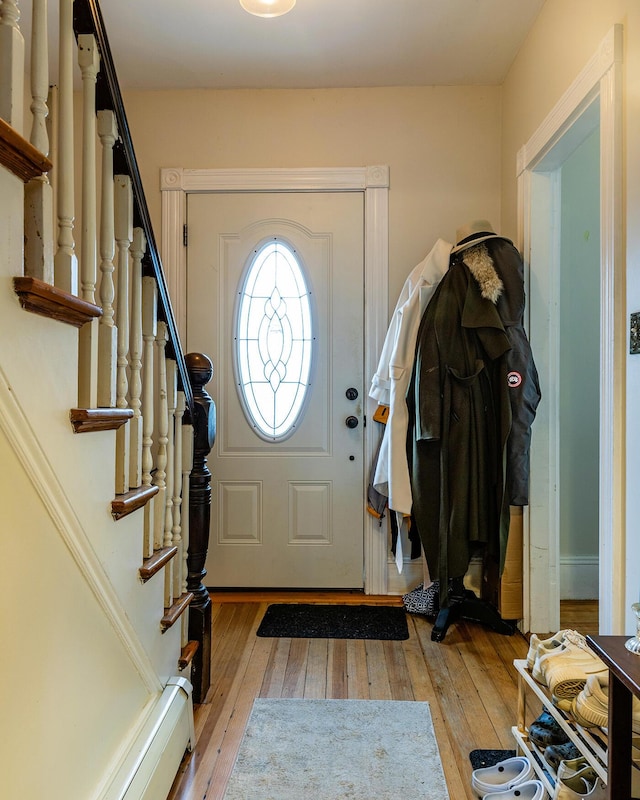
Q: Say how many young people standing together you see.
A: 0